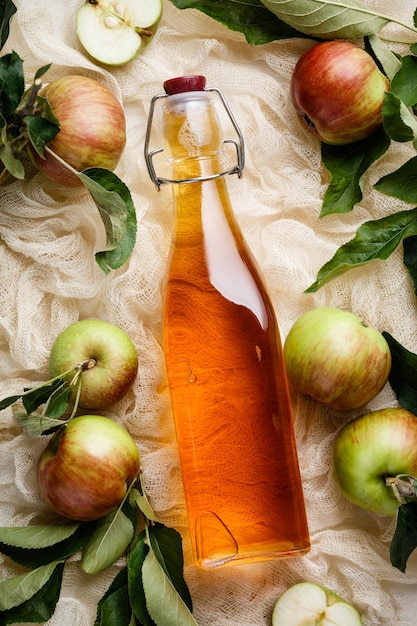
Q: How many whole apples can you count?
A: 6